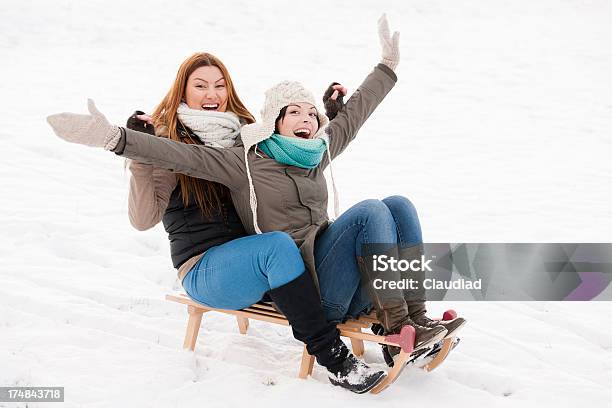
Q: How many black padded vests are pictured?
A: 1